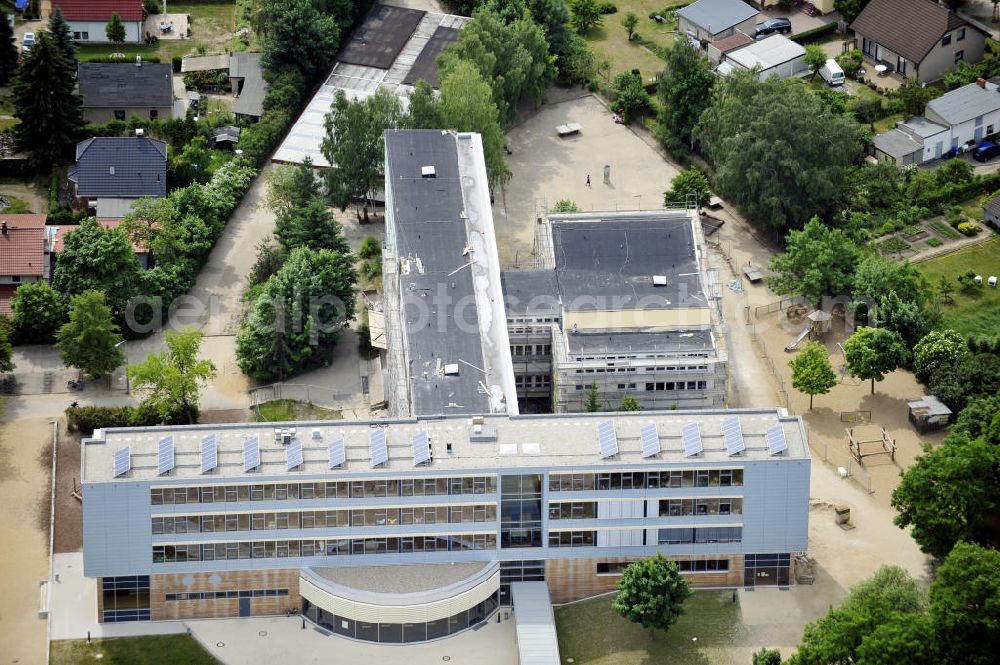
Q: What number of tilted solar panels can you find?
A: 13